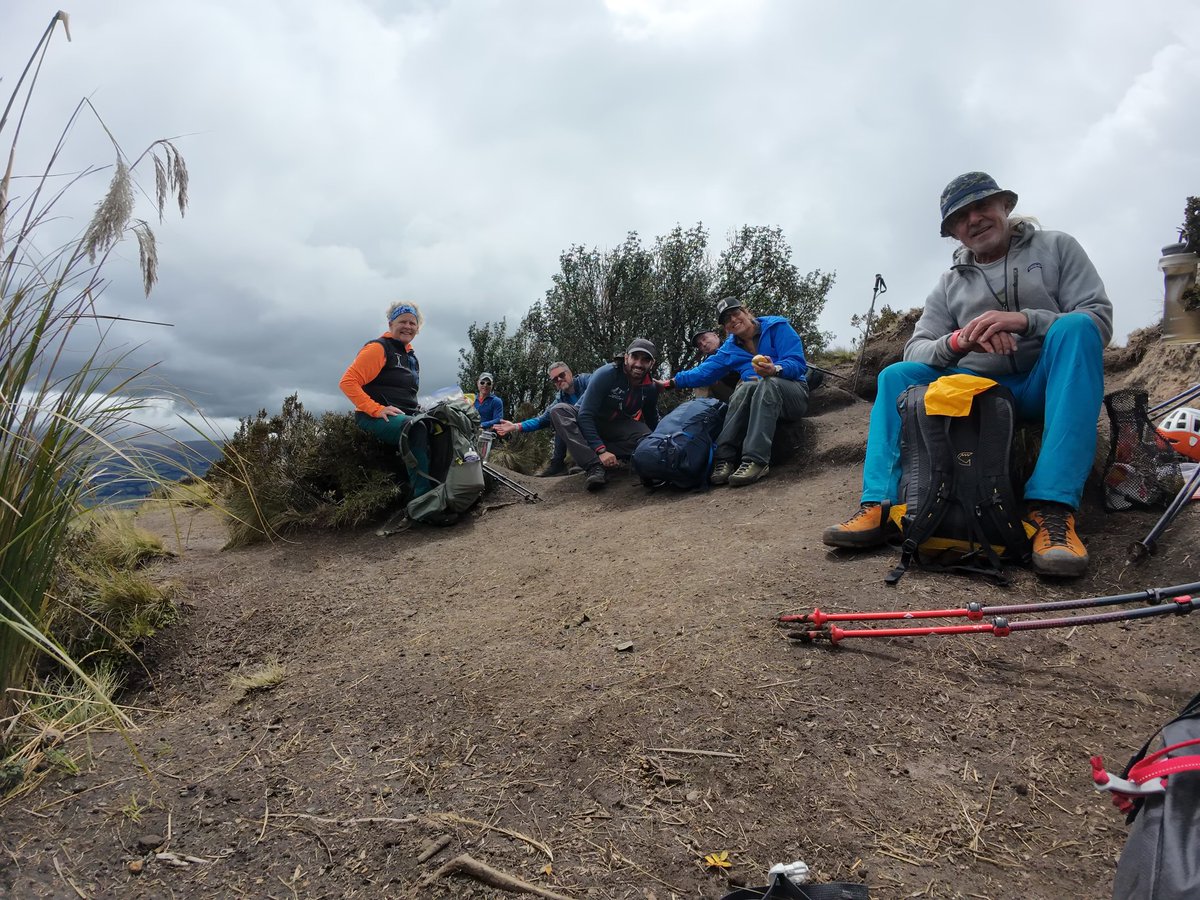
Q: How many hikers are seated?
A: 7